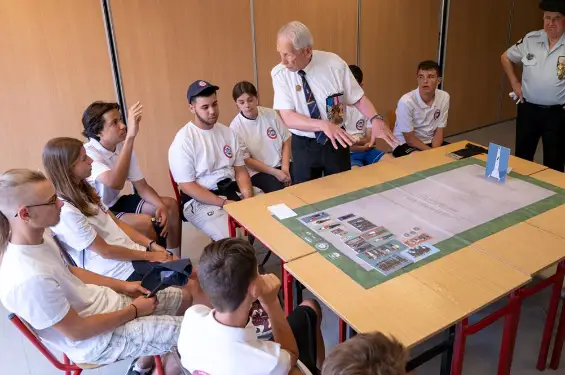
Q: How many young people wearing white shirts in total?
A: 8